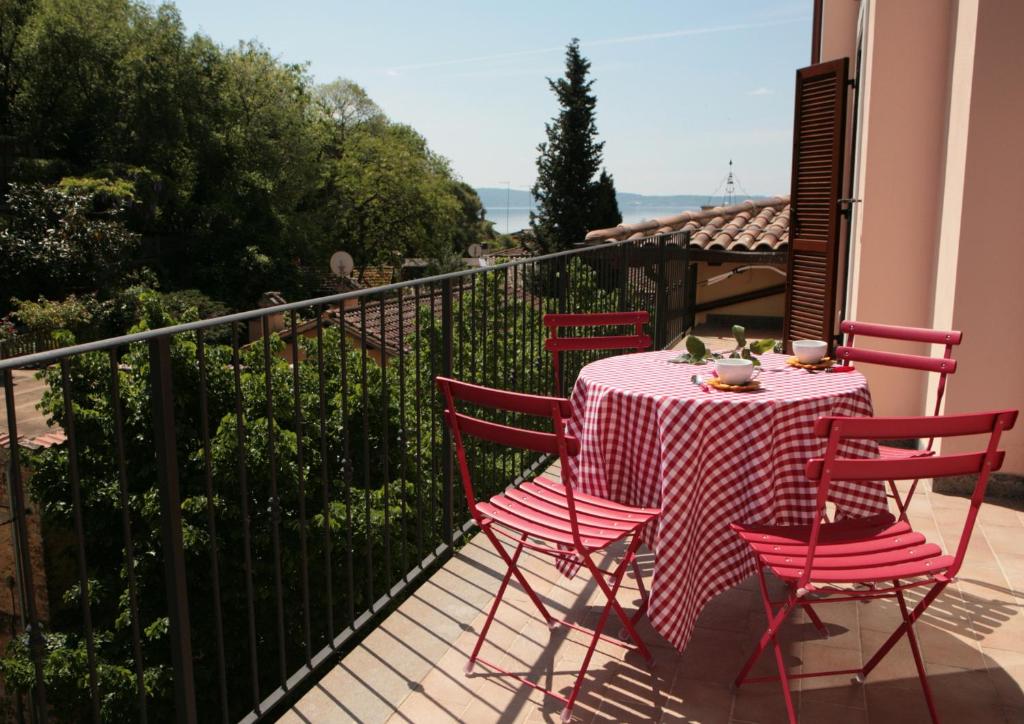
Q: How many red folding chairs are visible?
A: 4